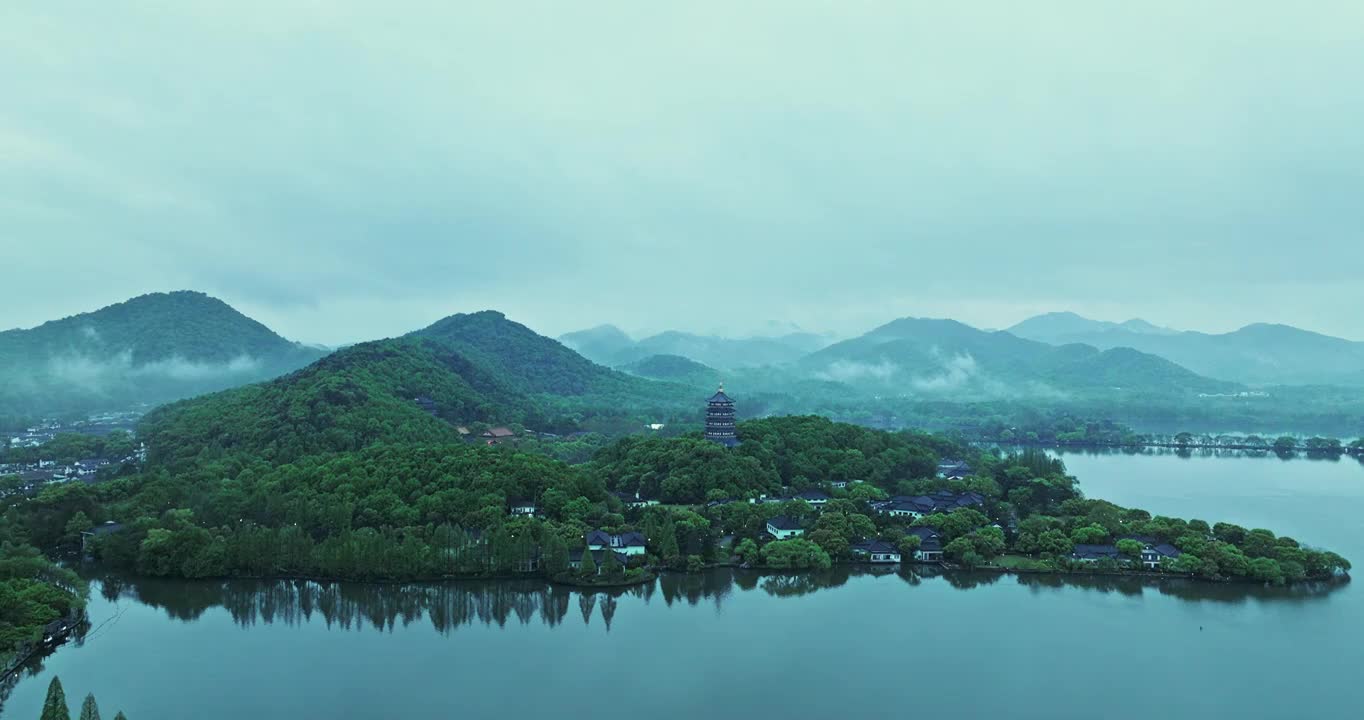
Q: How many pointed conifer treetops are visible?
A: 3